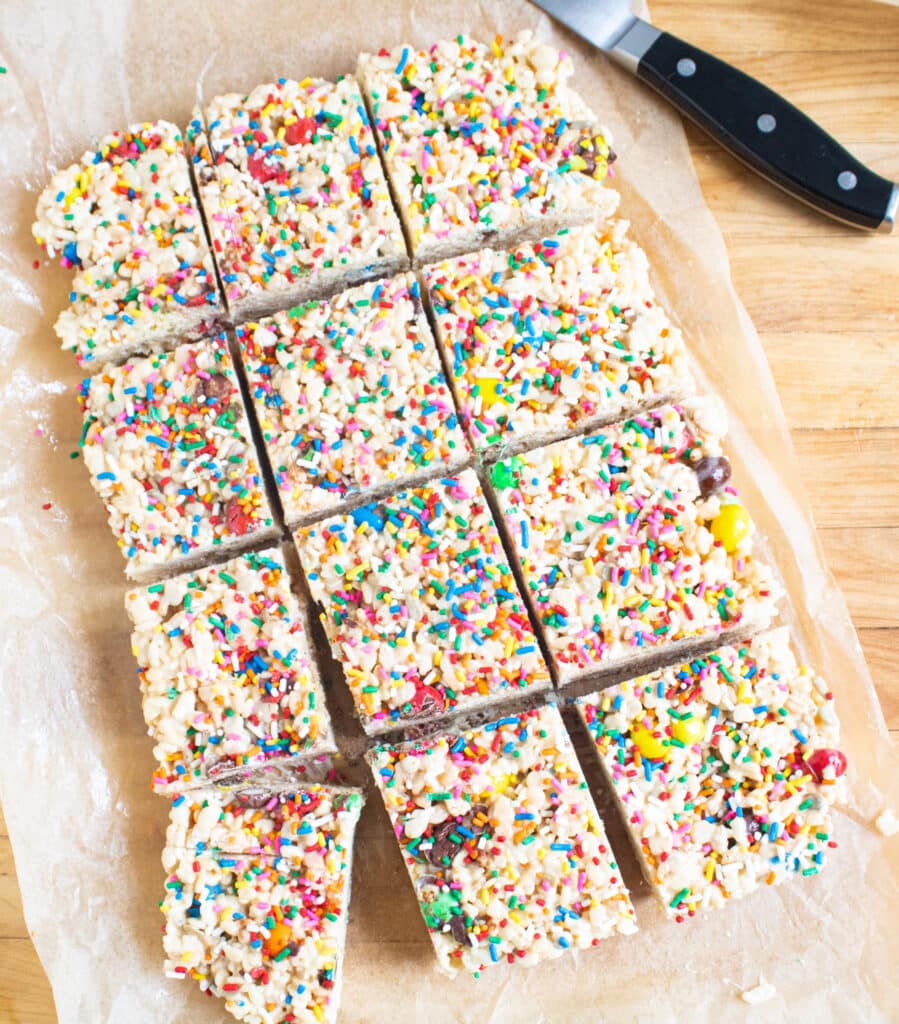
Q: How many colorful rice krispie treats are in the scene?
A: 12